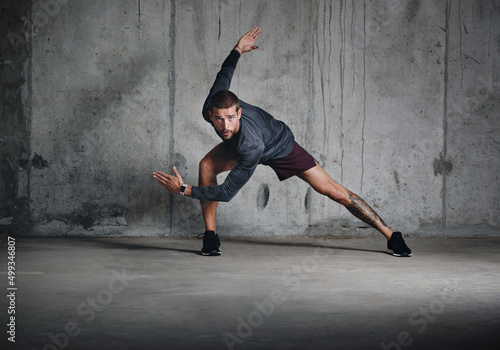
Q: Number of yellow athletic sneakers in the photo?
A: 0